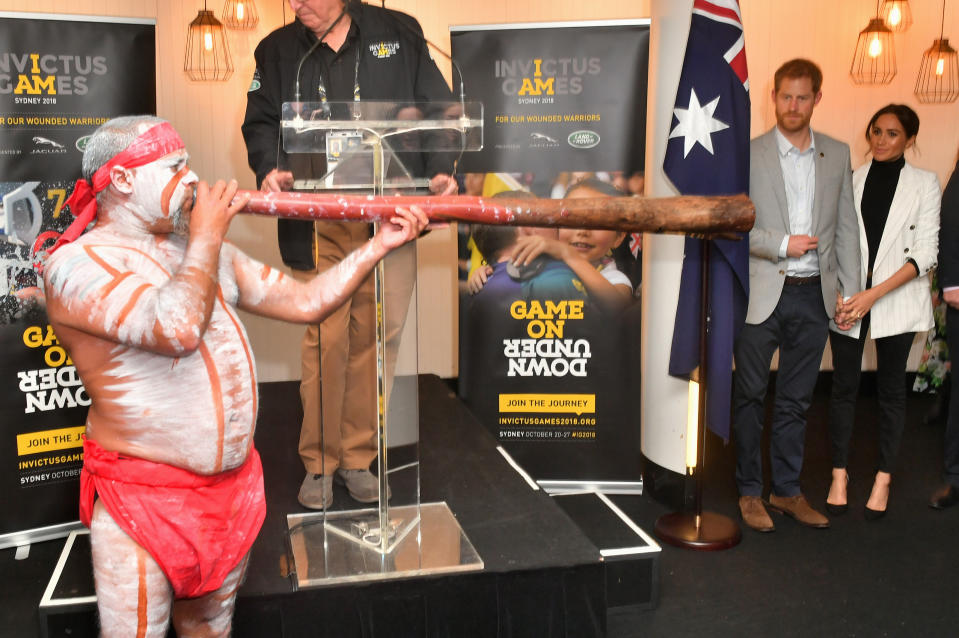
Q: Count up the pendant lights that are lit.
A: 5